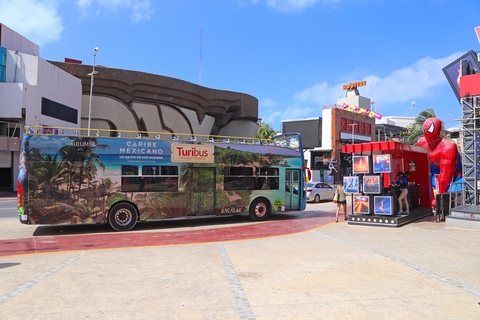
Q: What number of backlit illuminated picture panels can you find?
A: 6